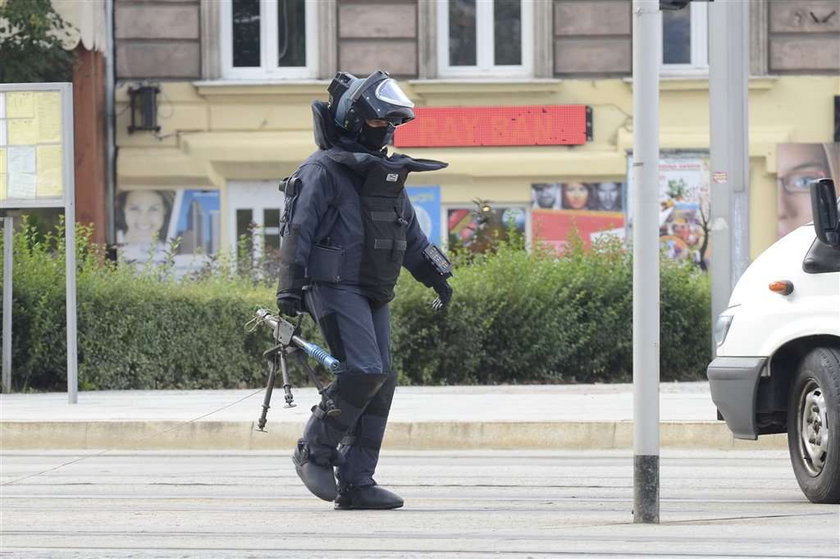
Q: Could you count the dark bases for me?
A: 1